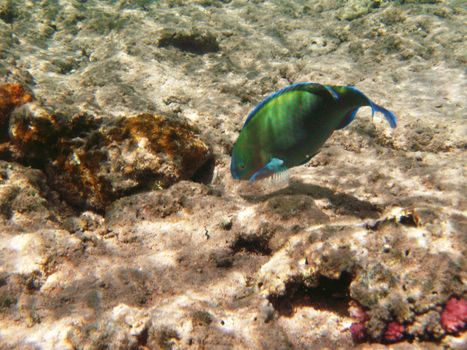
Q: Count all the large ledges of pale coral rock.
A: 1